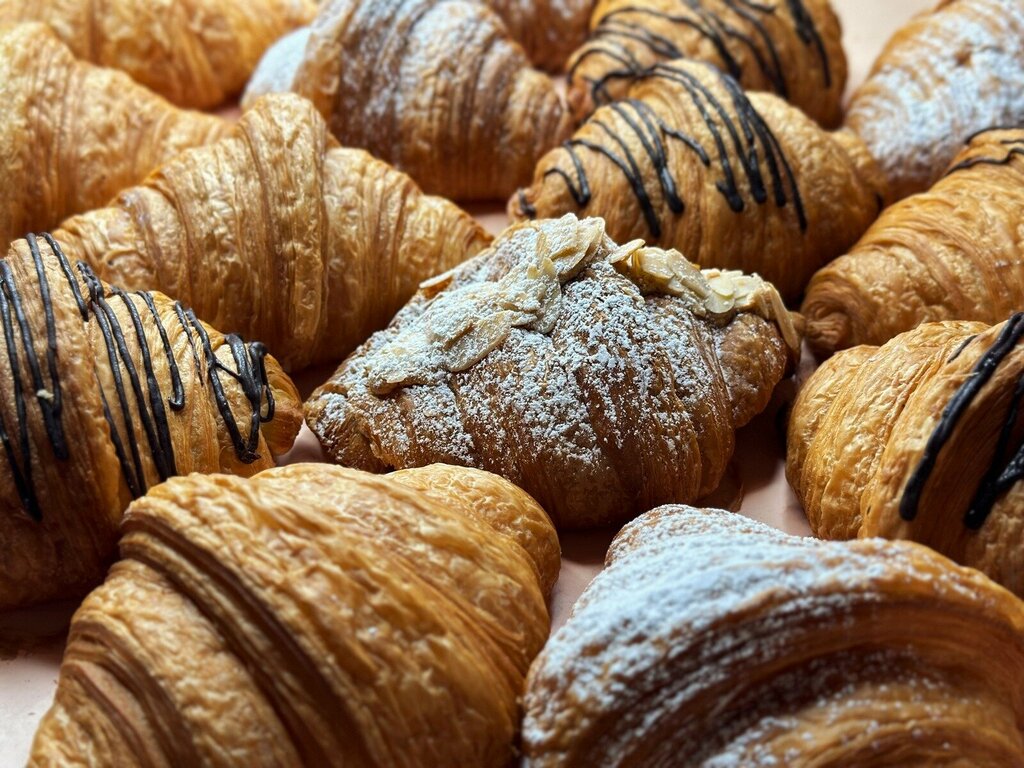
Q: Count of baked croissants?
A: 14